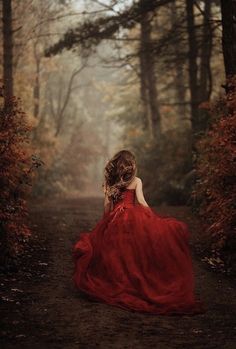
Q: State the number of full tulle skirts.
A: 1